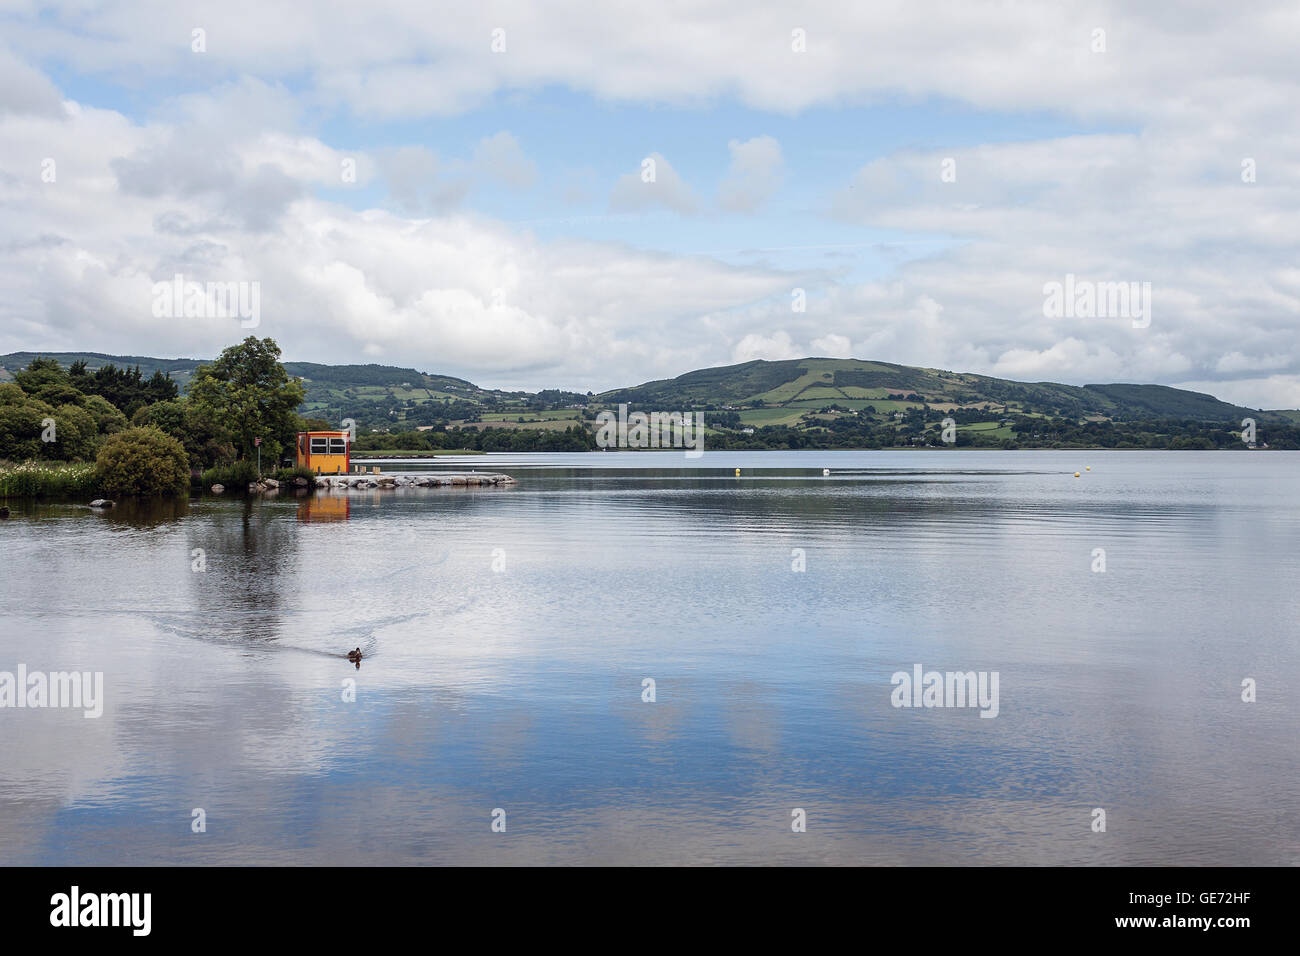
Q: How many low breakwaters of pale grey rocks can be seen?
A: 1